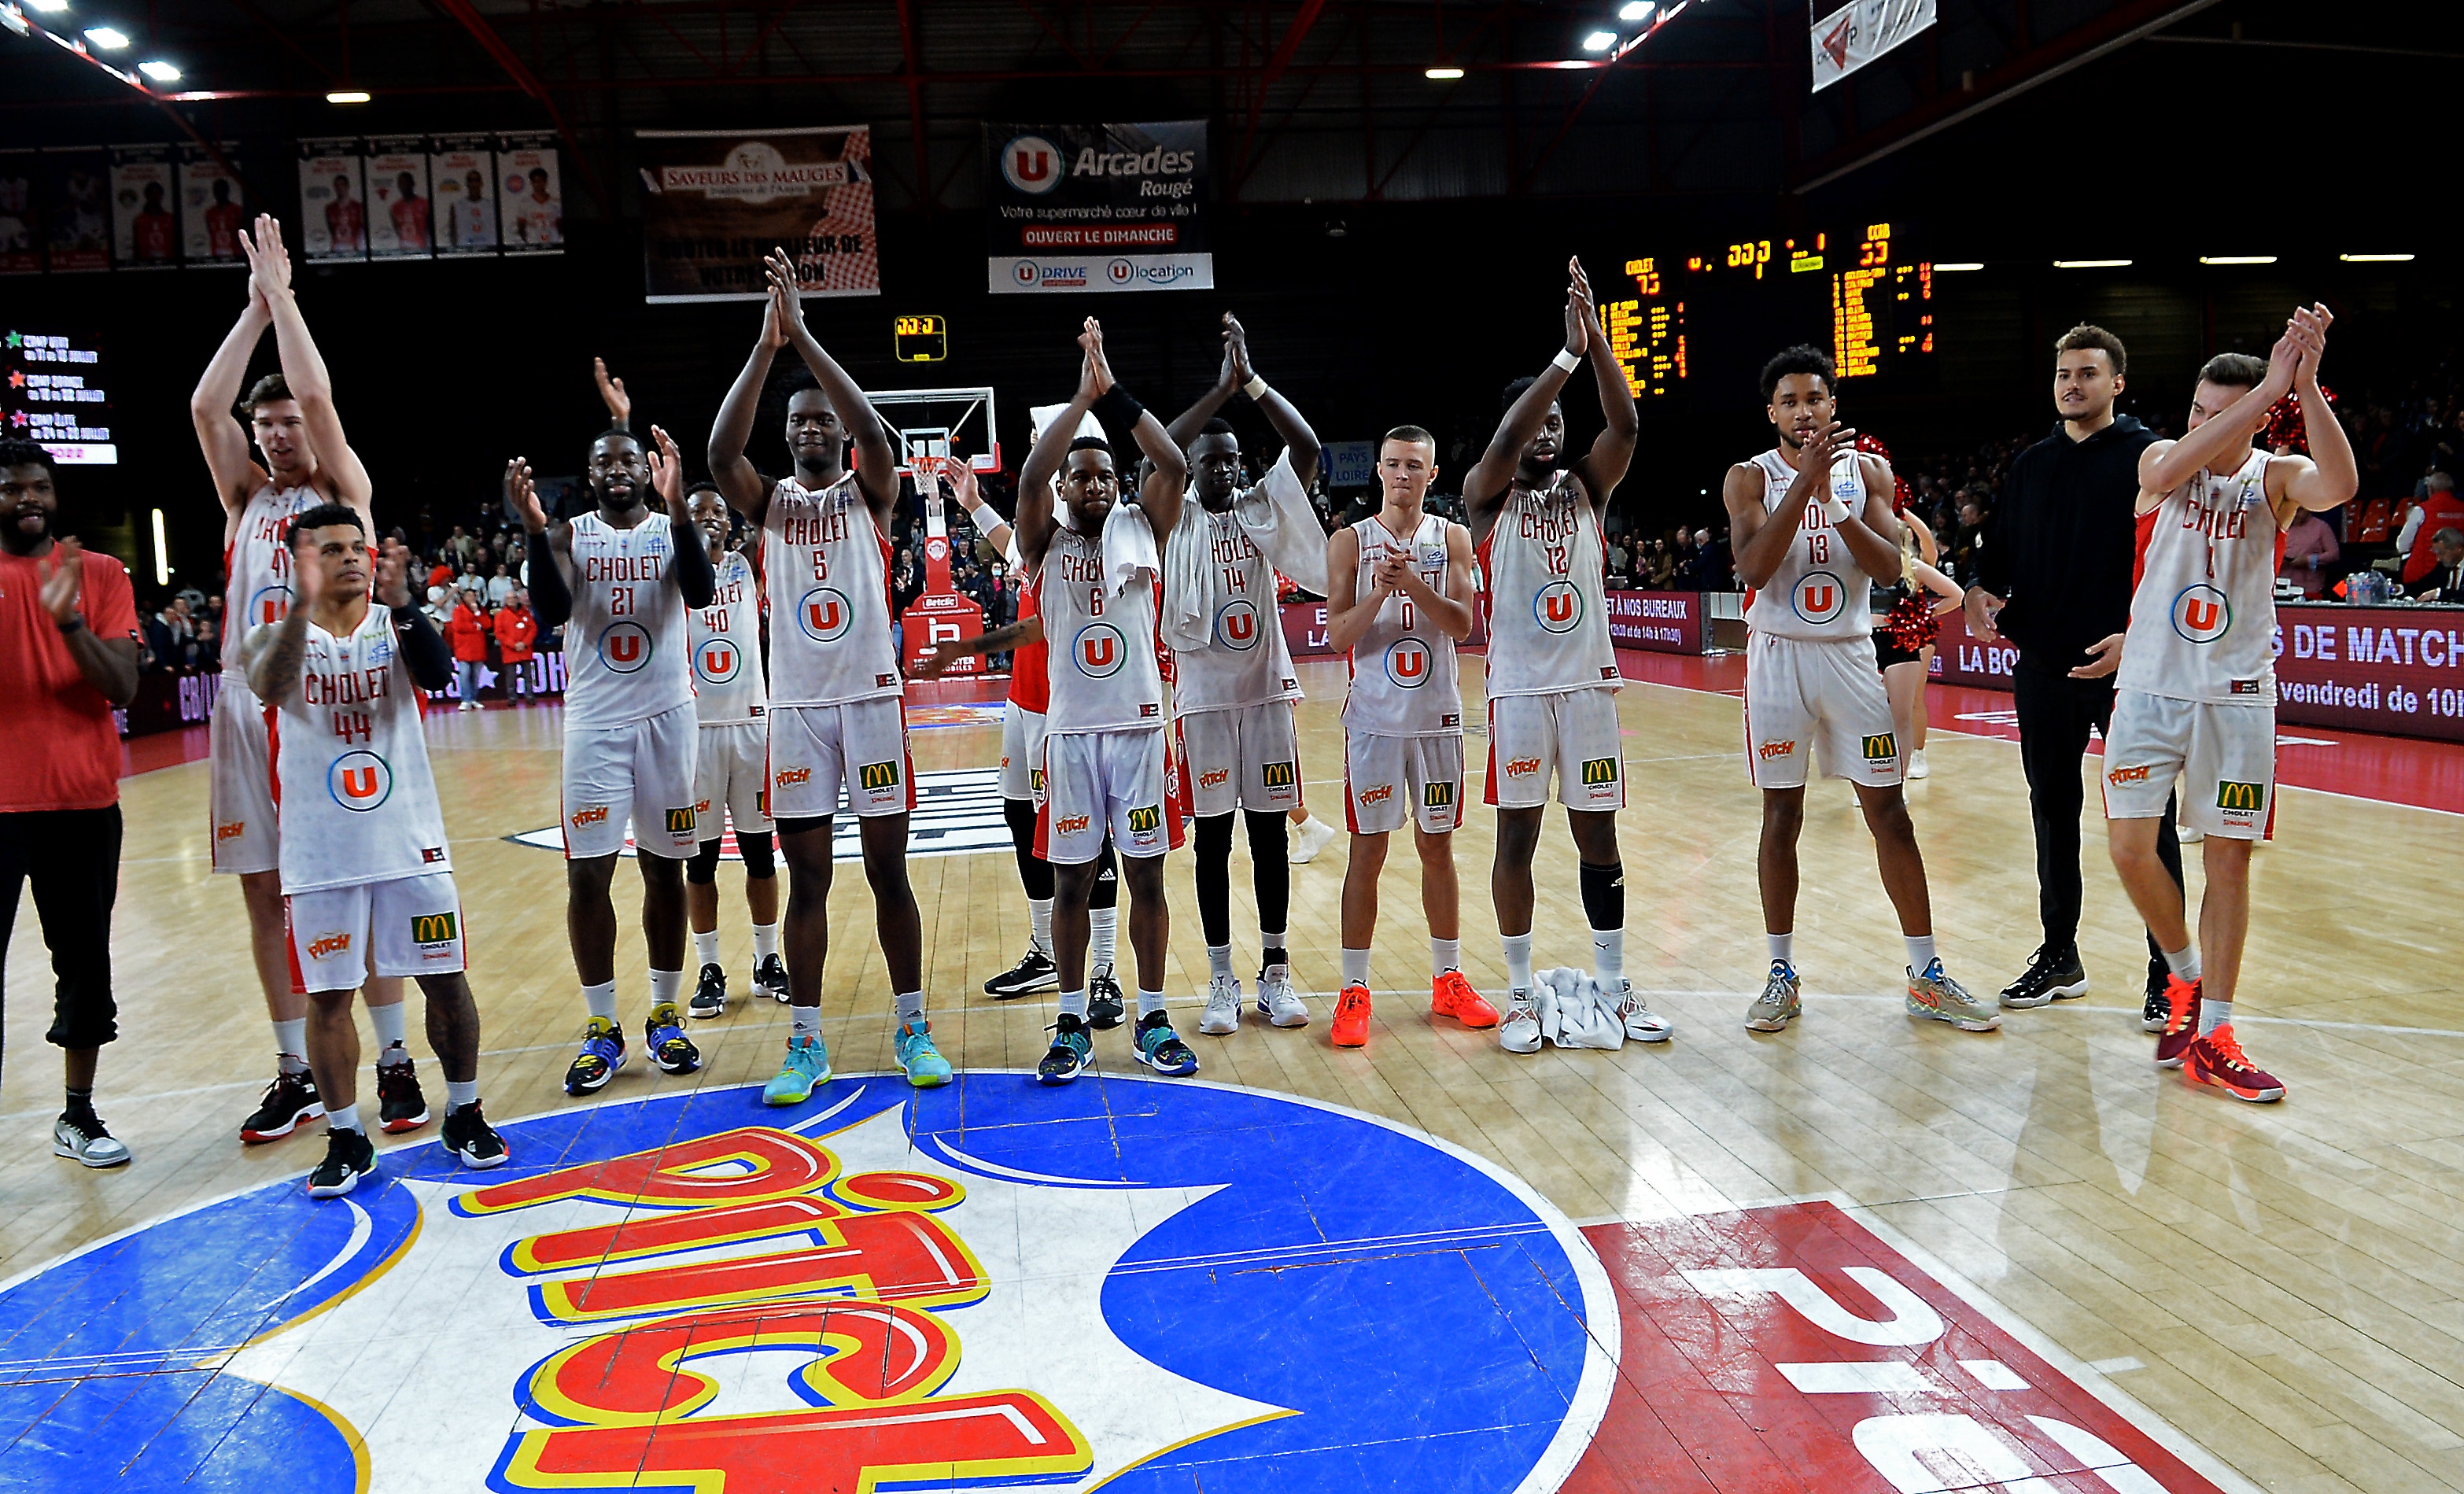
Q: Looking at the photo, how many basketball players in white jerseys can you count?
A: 11